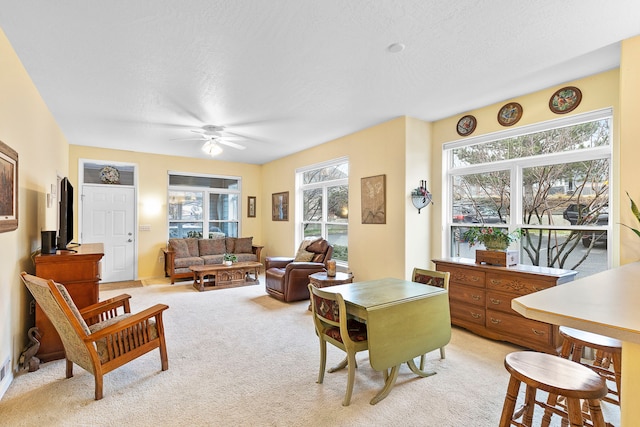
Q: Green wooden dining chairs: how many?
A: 2